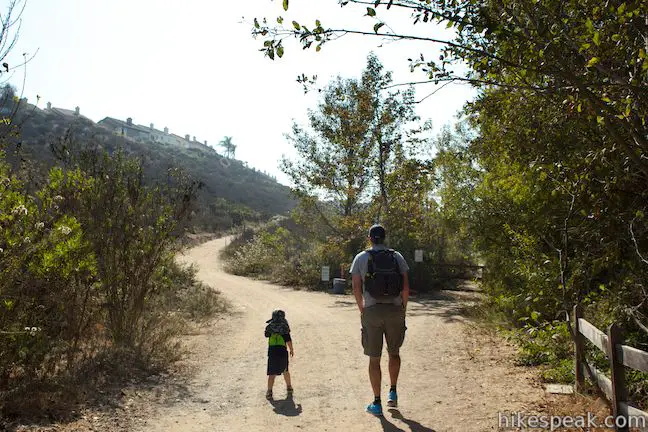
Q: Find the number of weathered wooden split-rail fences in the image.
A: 1